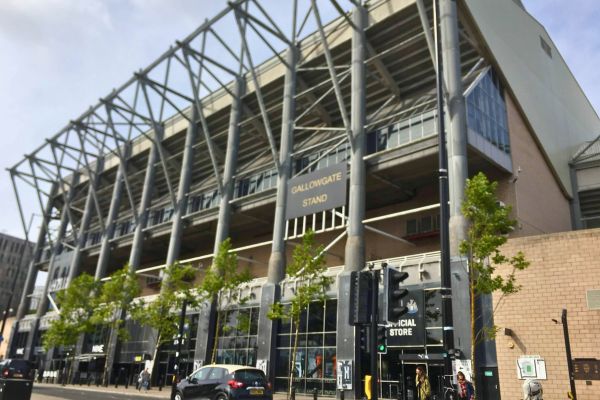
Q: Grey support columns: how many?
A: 10